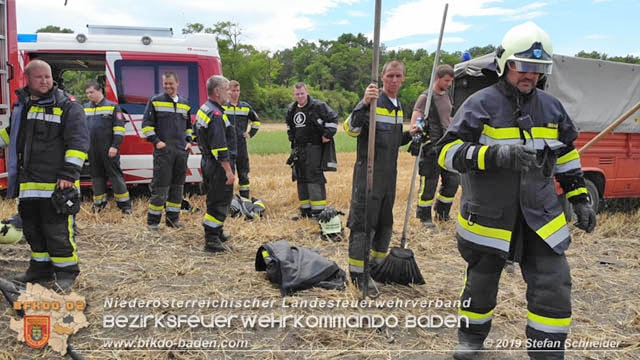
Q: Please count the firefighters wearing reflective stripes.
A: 9